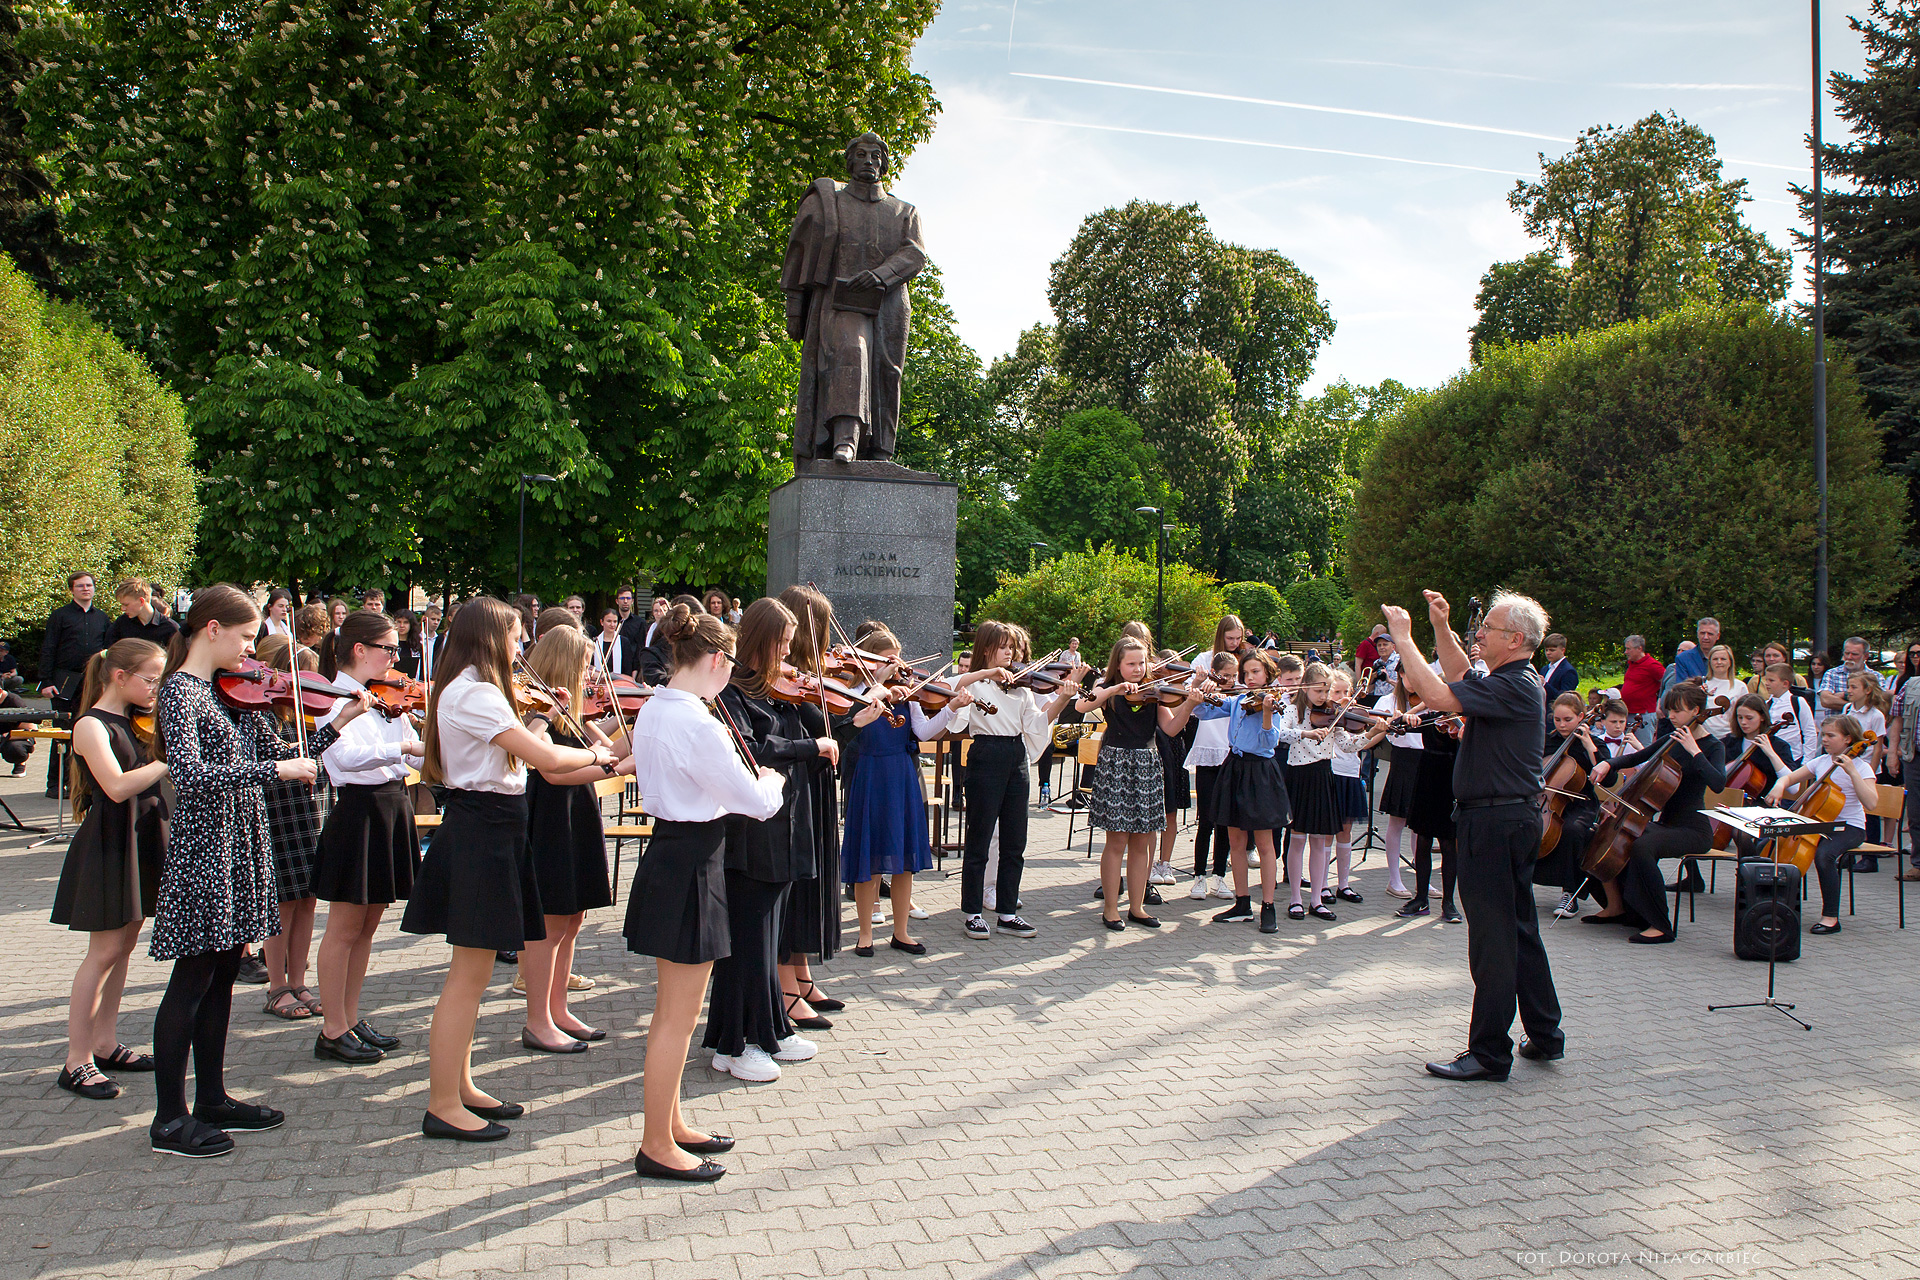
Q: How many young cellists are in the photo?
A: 5